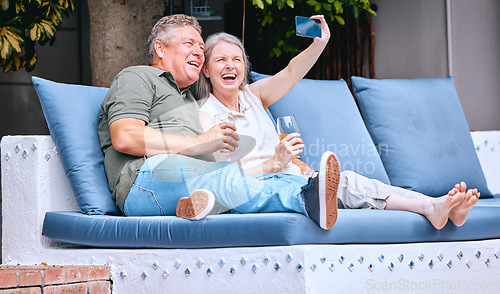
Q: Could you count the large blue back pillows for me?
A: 3